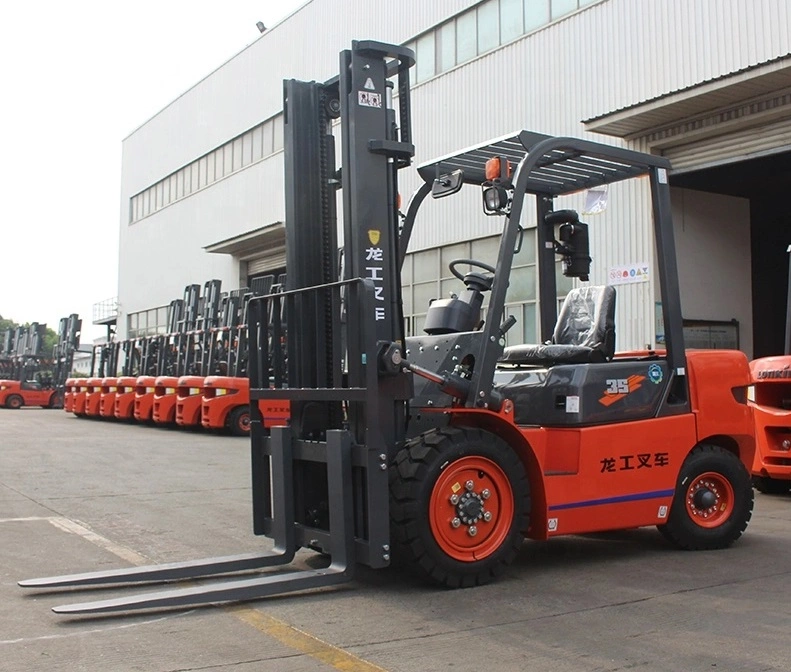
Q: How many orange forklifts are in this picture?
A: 12